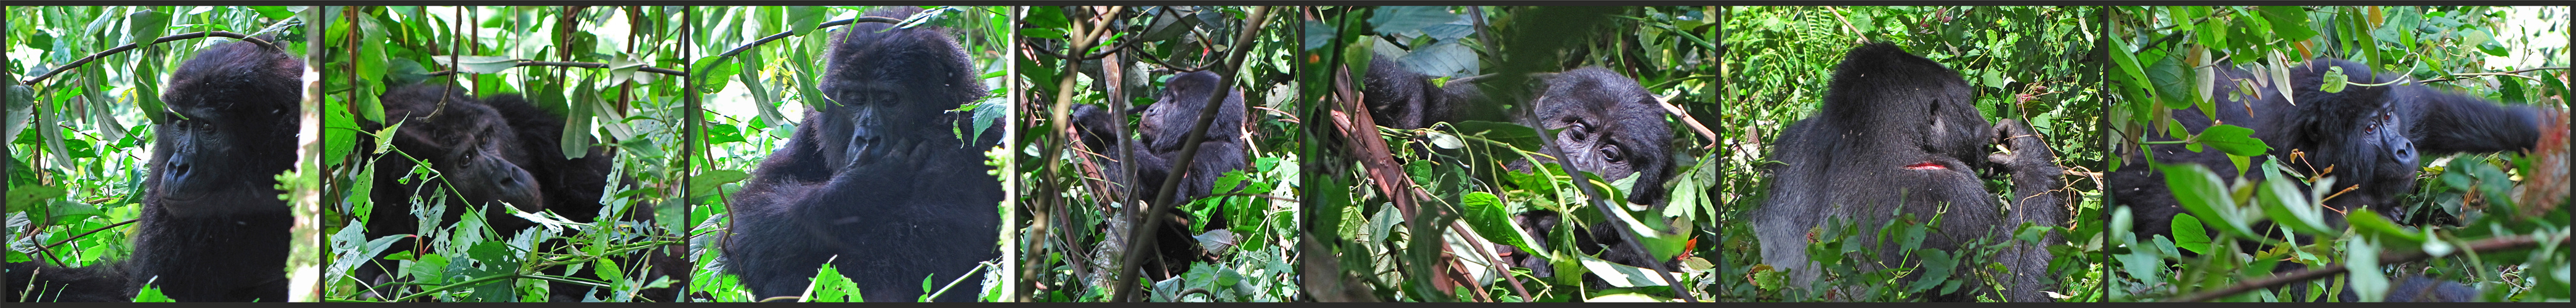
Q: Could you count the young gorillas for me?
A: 2